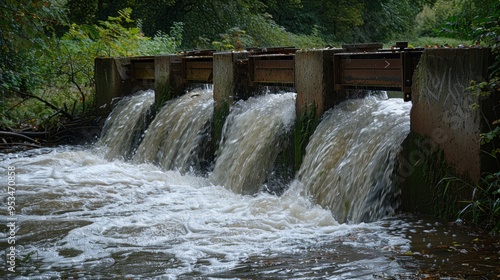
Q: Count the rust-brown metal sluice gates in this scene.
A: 4